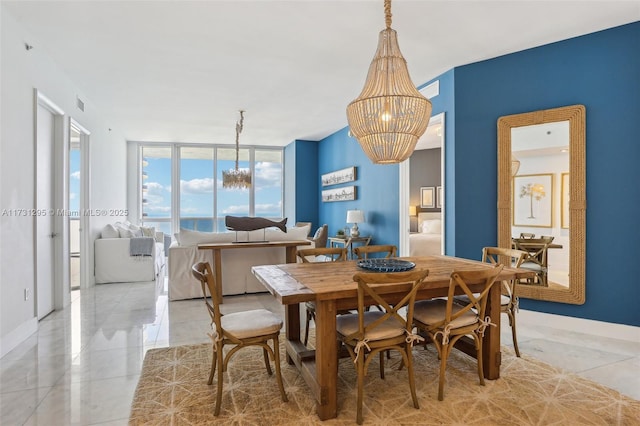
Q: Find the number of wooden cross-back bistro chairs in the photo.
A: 6